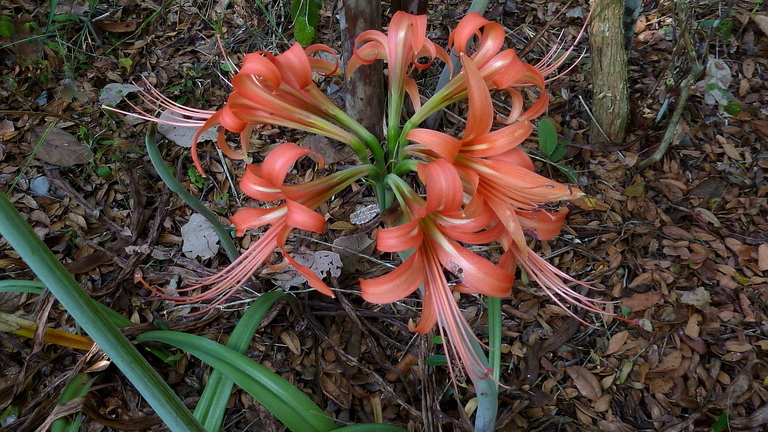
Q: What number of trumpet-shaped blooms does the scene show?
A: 8